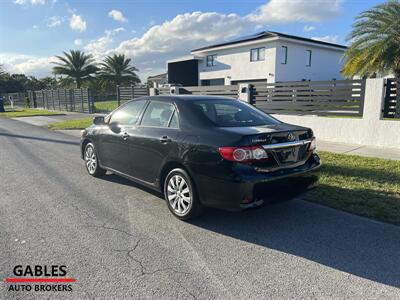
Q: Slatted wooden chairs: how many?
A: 0